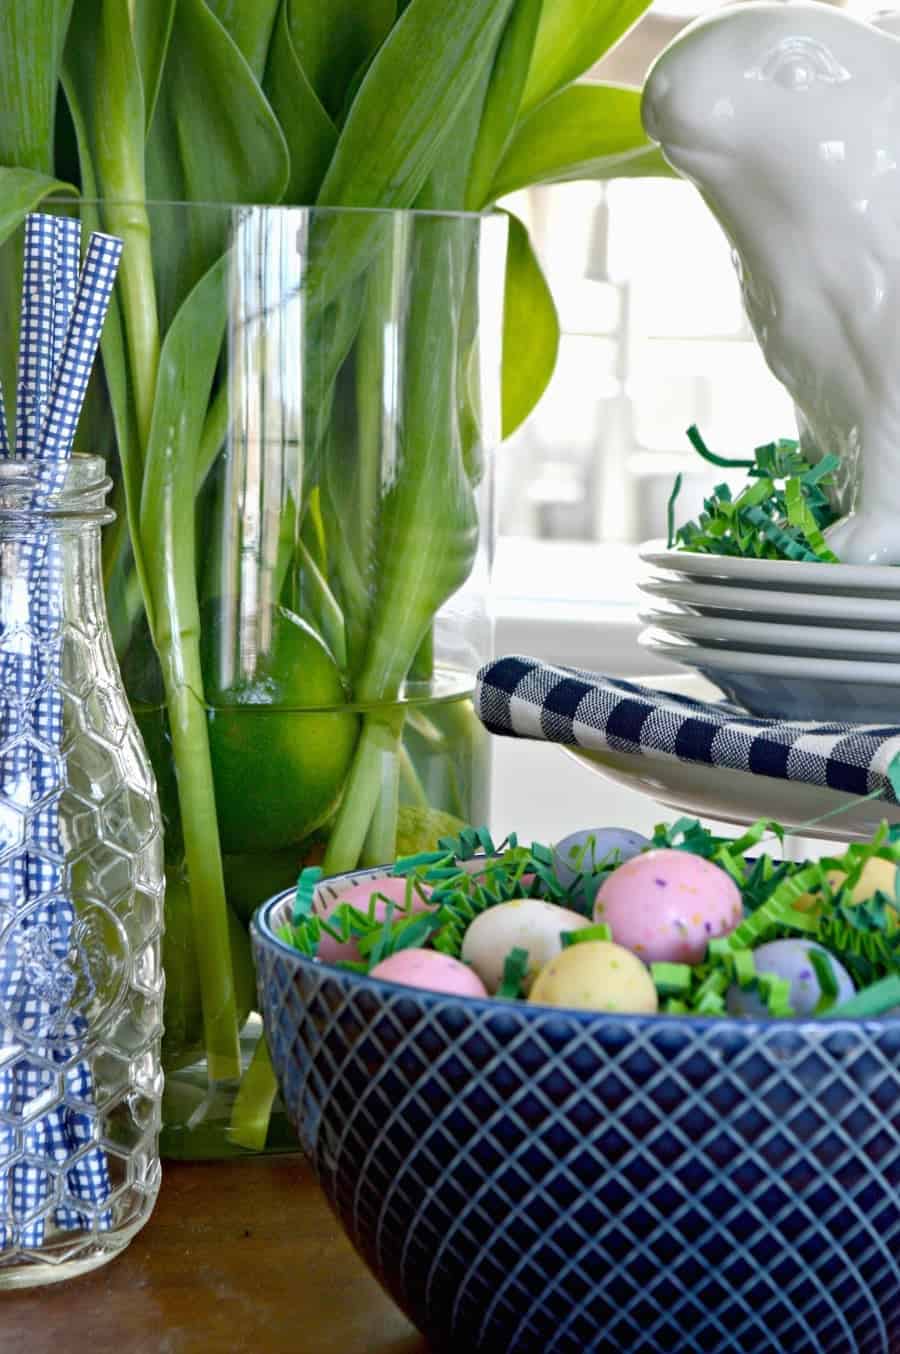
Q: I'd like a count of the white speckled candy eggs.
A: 1